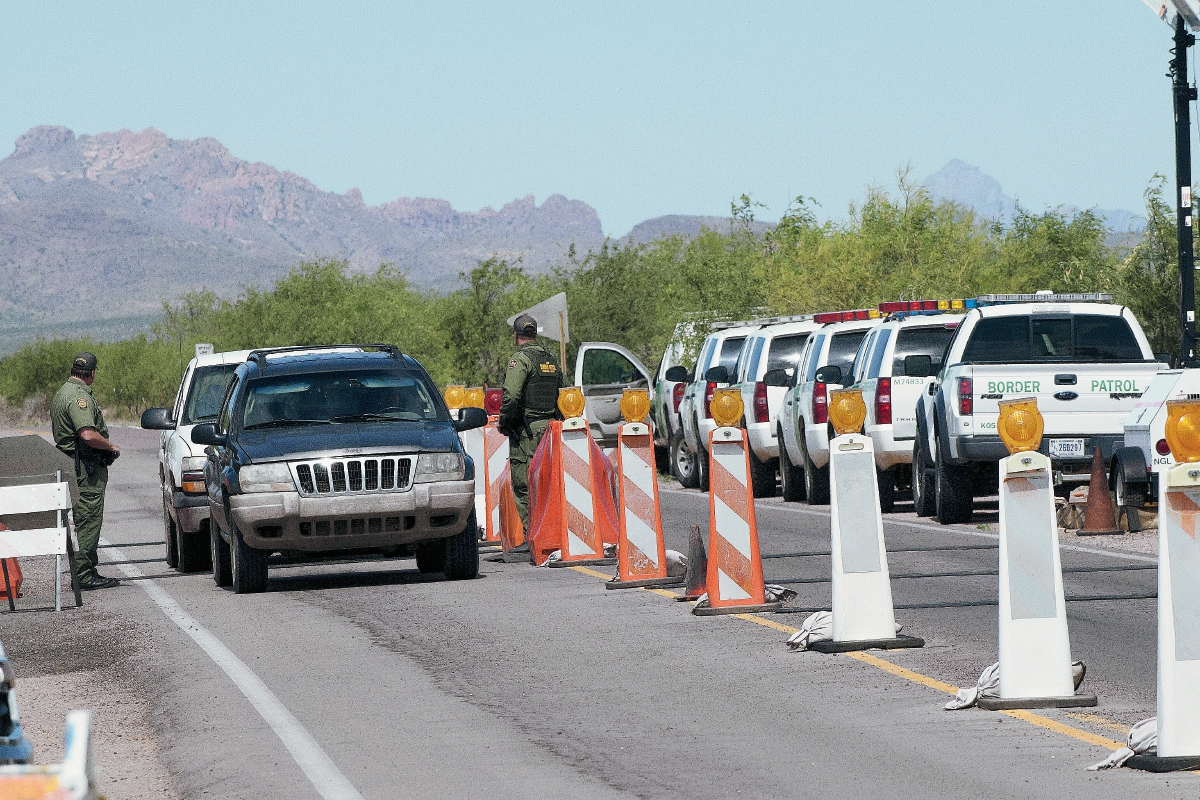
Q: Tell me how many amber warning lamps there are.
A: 8